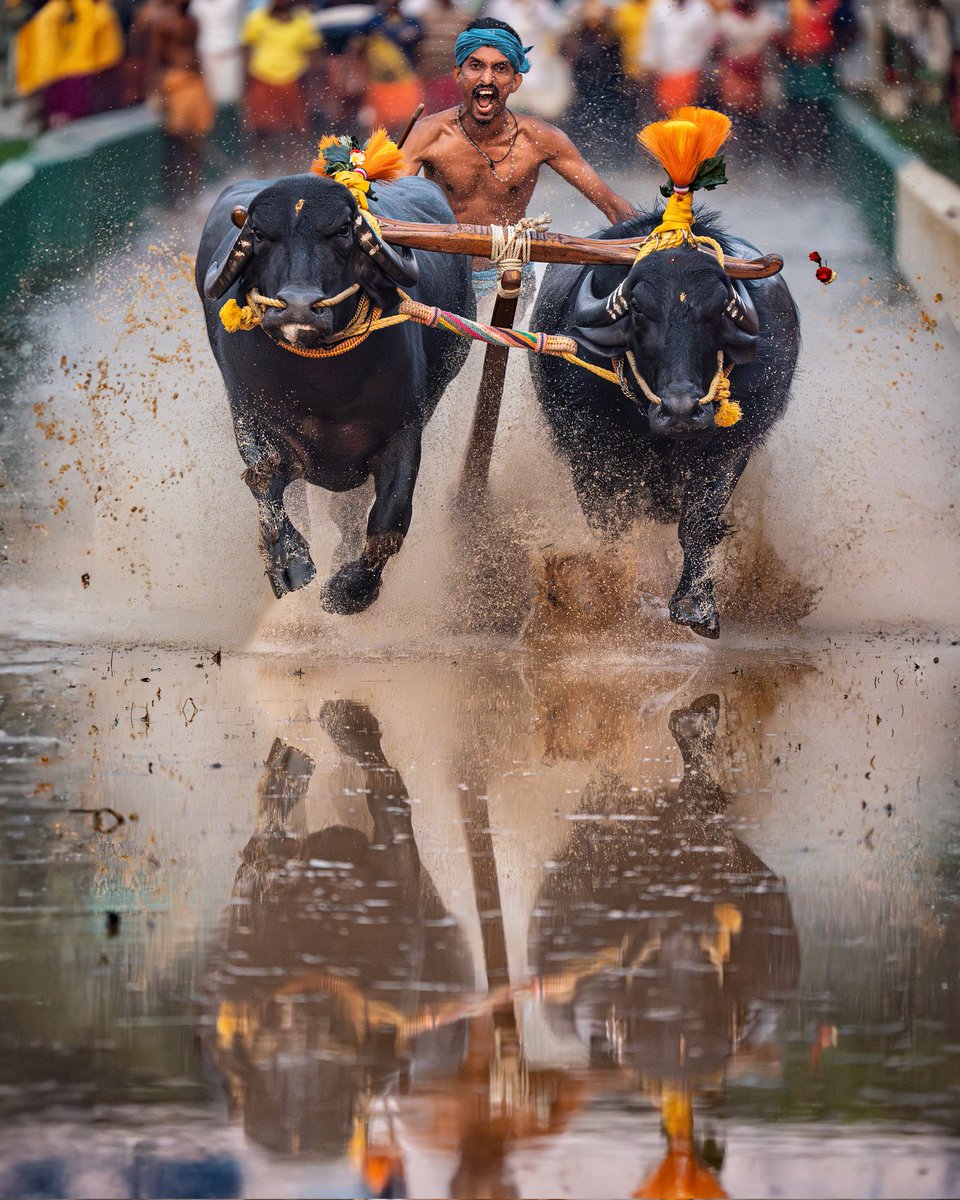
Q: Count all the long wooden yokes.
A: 1